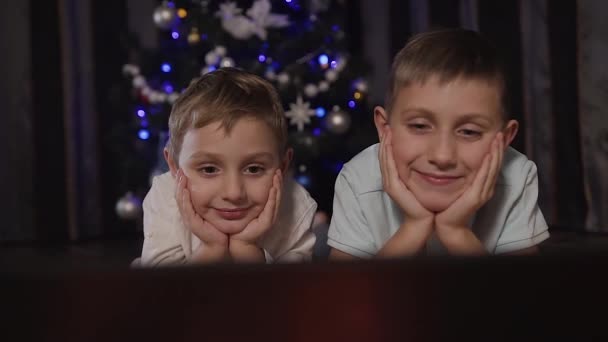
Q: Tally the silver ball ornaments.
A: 3